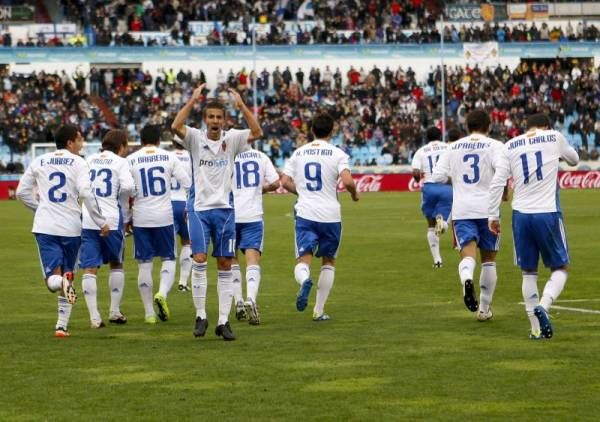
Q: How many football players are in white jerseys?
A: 10